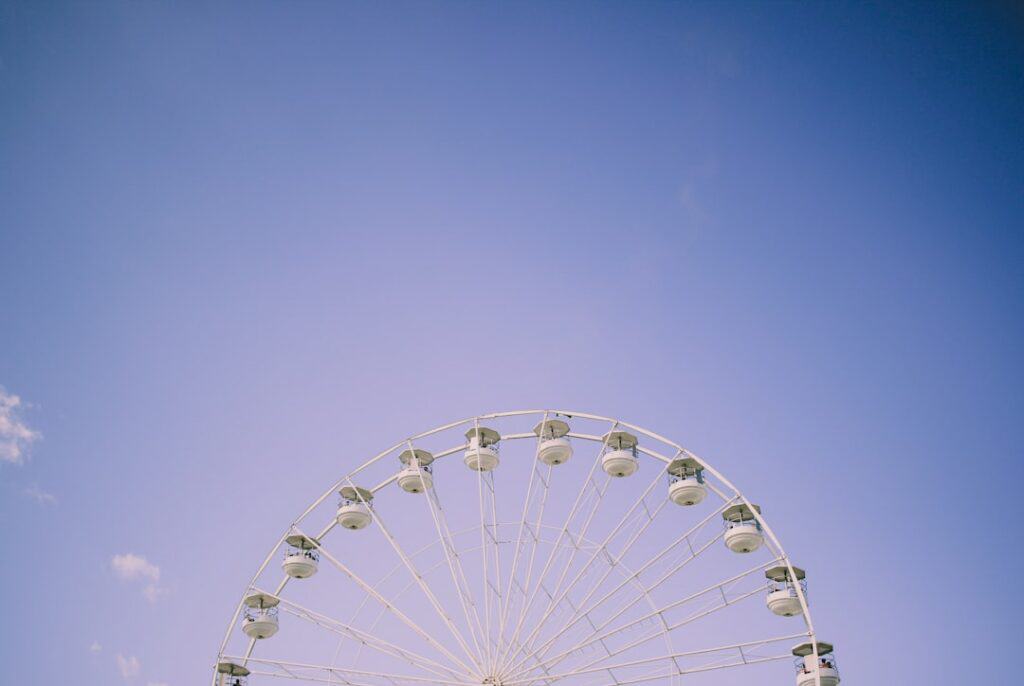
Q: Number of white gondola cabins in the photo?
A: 12